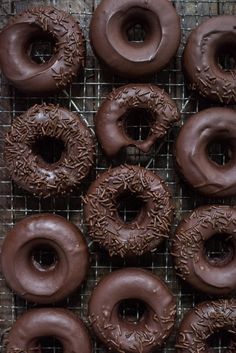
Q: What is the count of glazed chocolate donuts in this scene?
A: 12